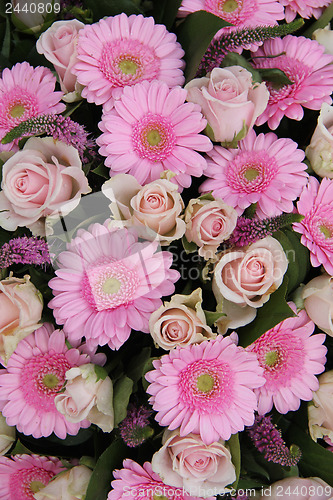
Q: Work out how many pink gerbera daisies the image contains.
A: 14